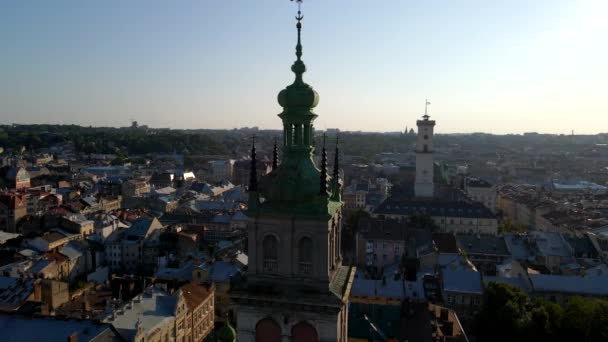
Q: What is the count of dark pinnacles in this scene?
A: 4